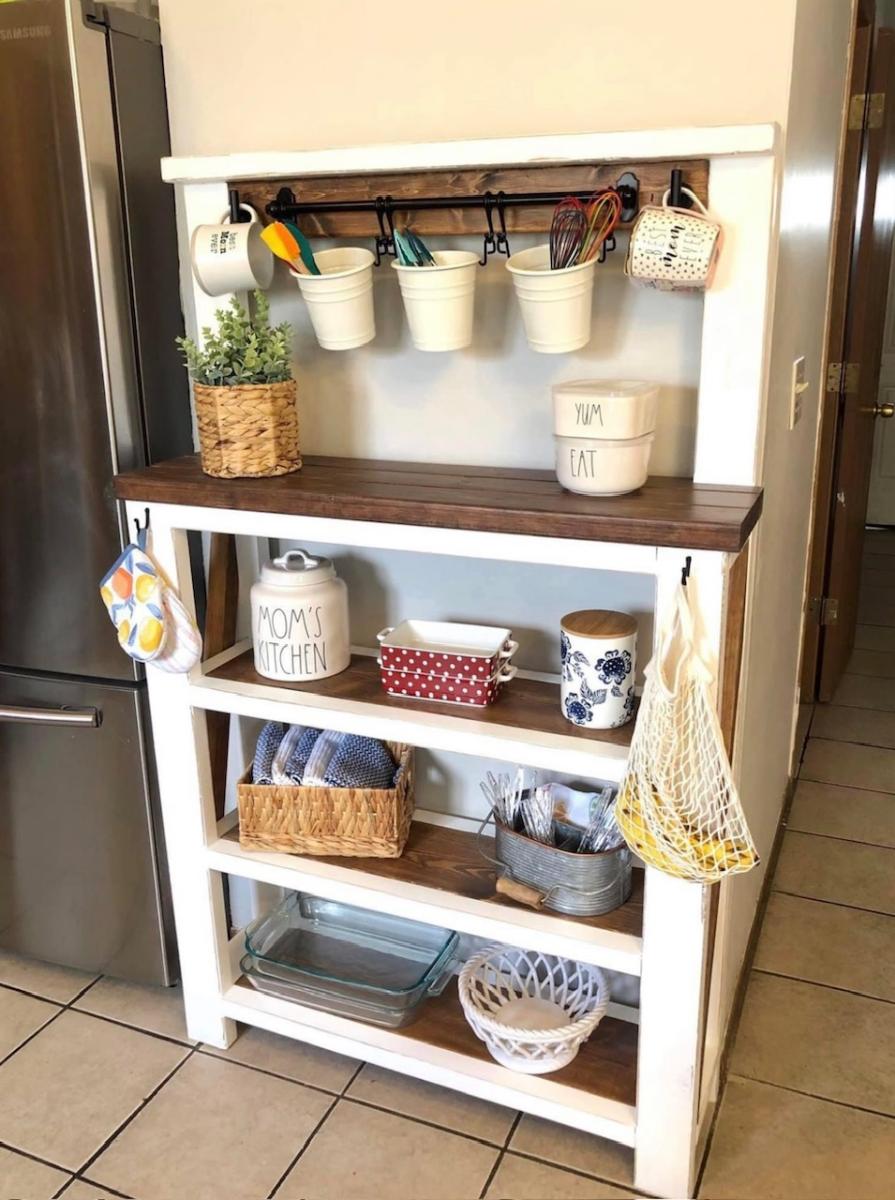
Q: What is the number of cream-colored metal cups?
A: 3